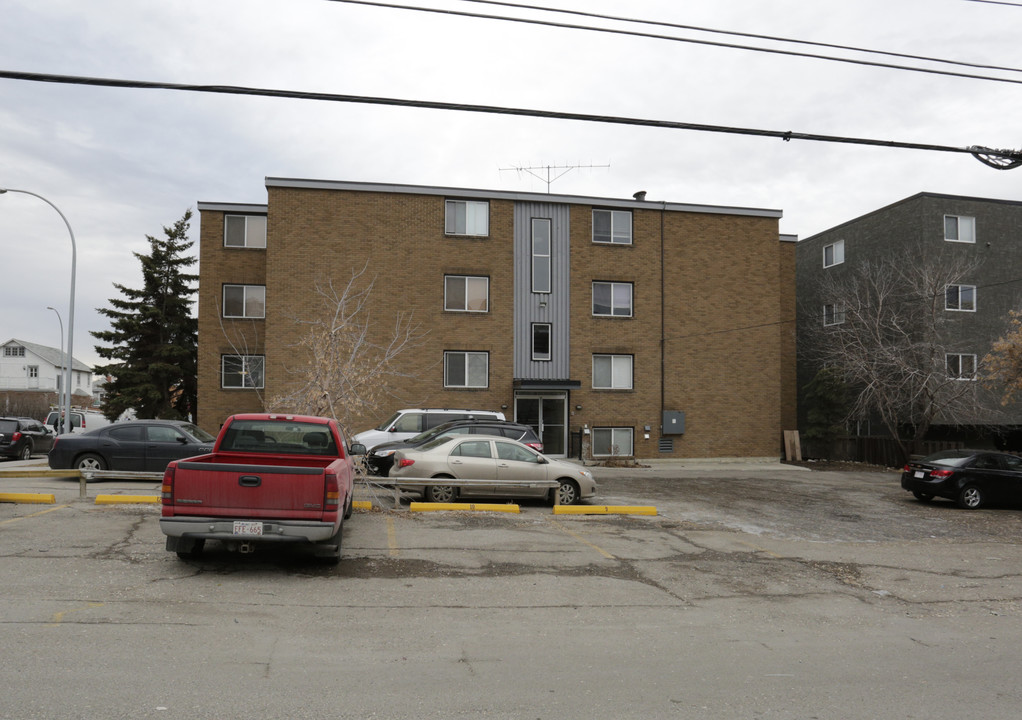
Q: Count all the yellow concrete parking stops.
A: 5